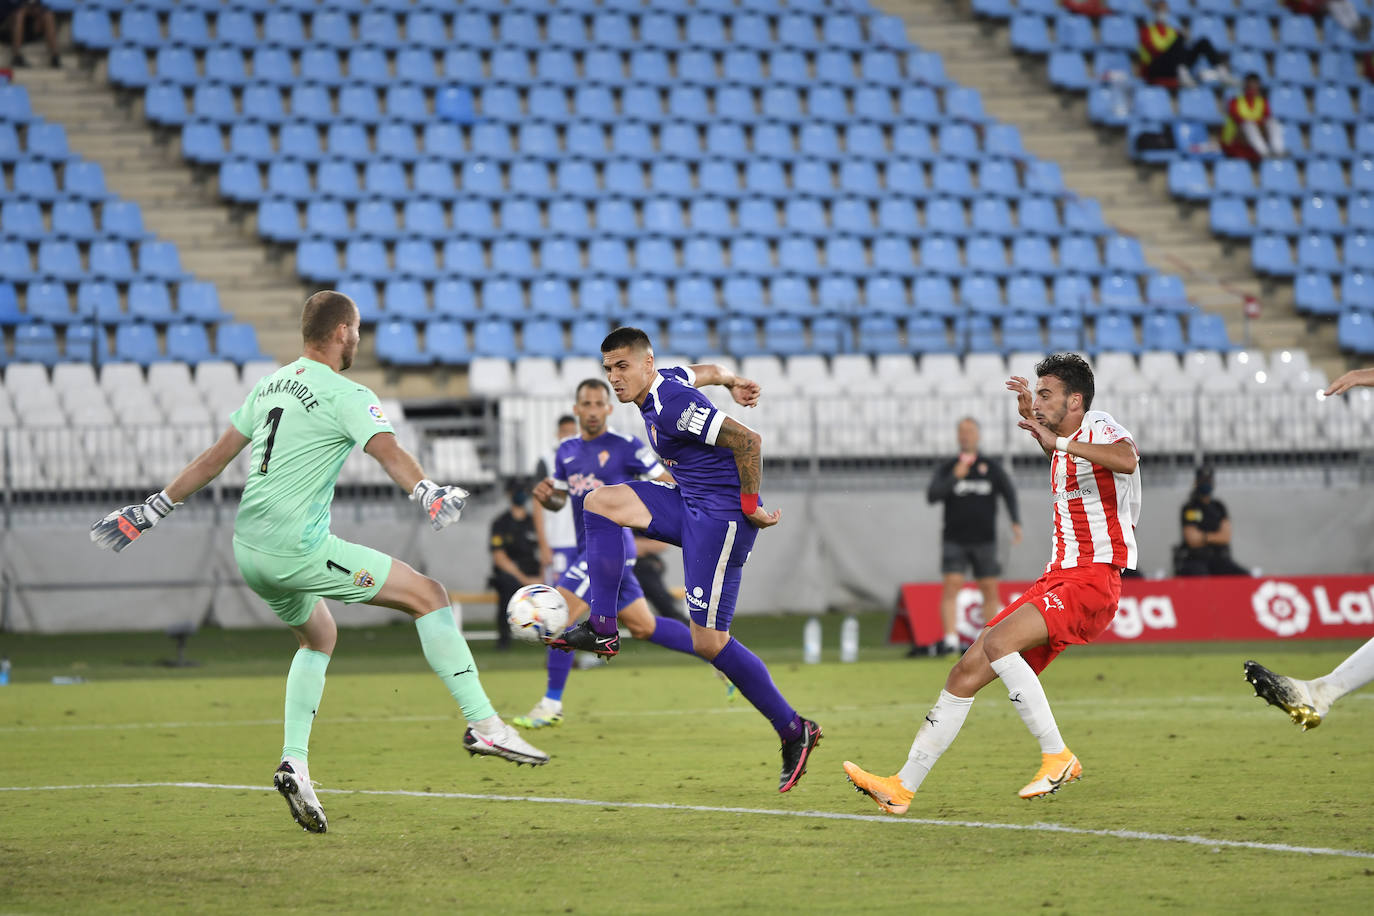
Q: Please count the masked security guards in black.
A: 2